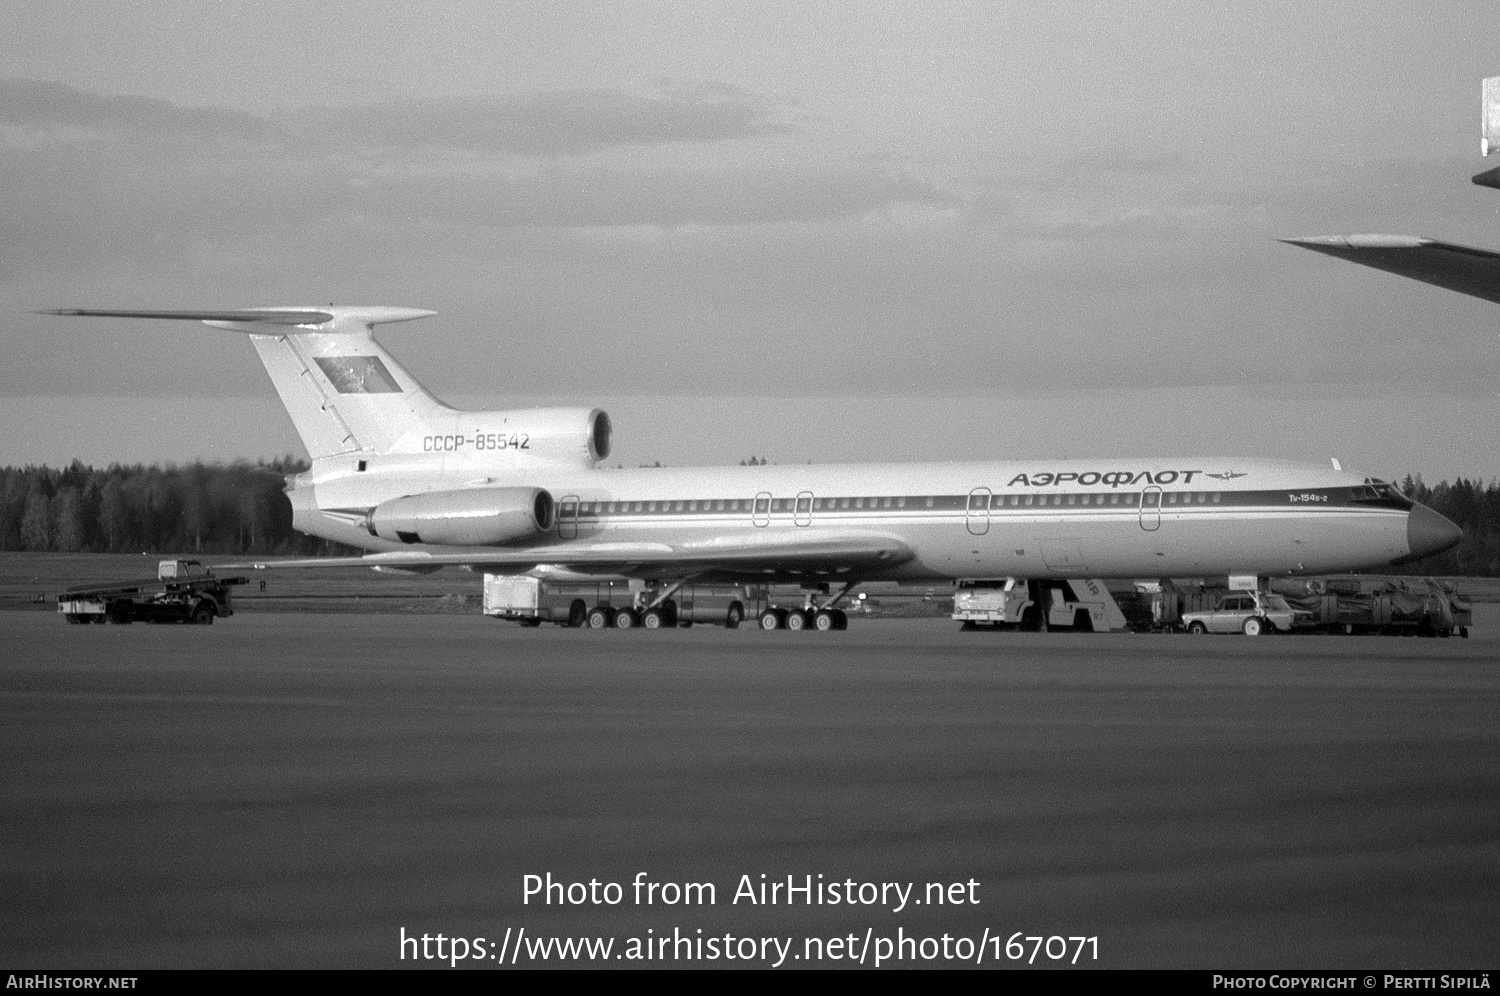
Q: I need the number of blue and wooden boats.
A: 0